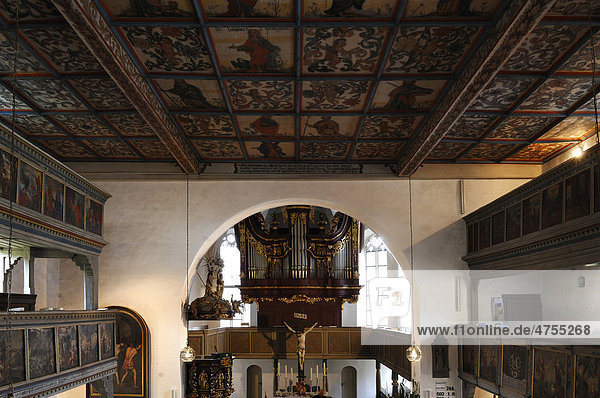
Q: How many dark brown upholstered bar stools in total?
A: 0